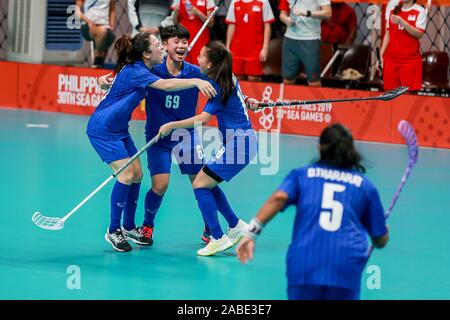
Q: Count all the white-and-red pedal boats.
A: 0